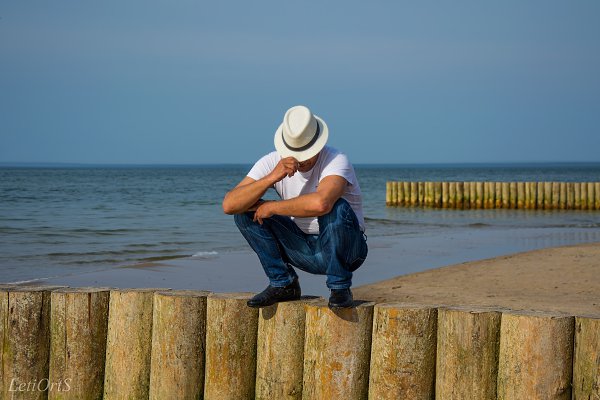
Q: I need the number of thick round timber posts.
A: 11